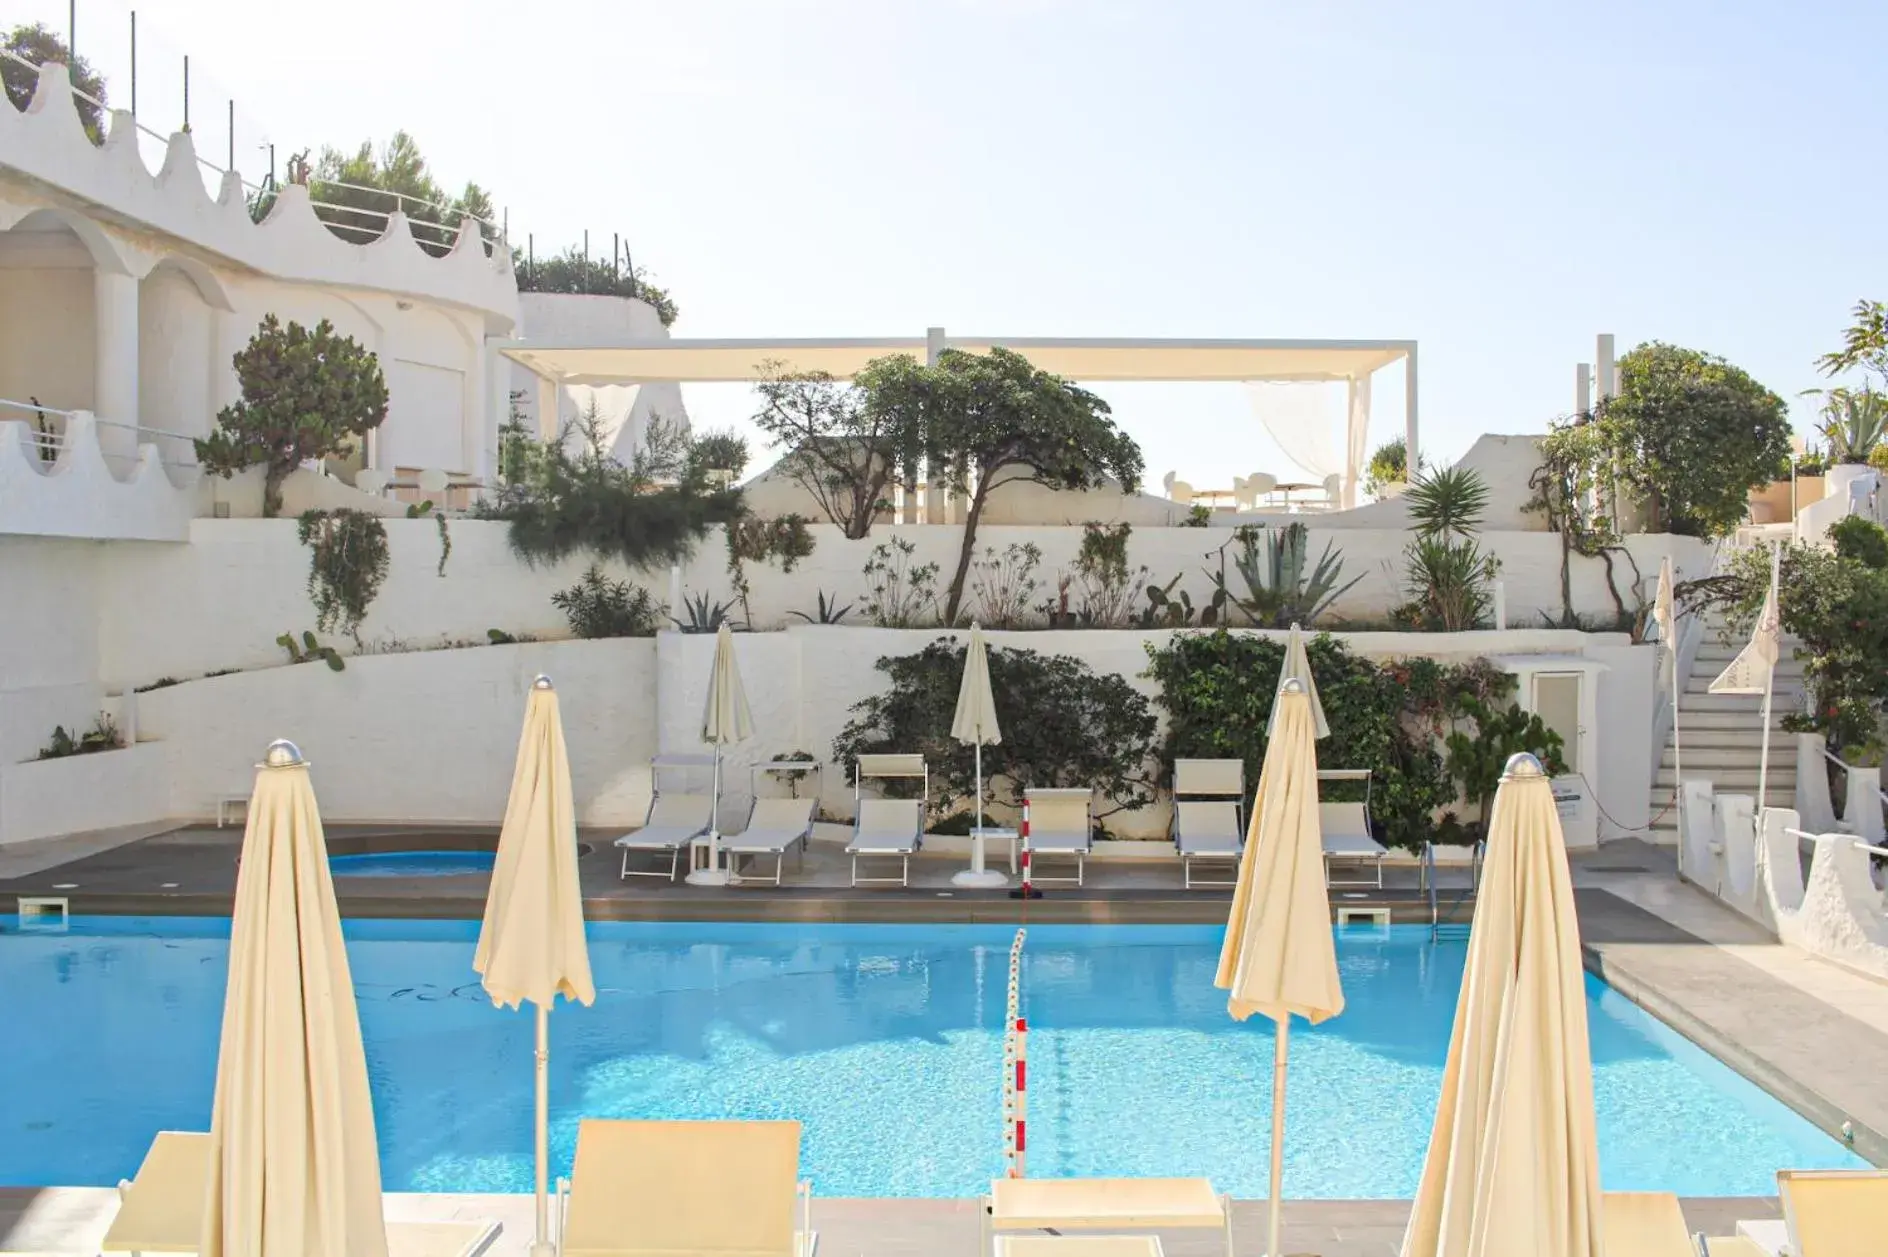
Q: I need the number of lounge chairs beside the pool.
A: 11